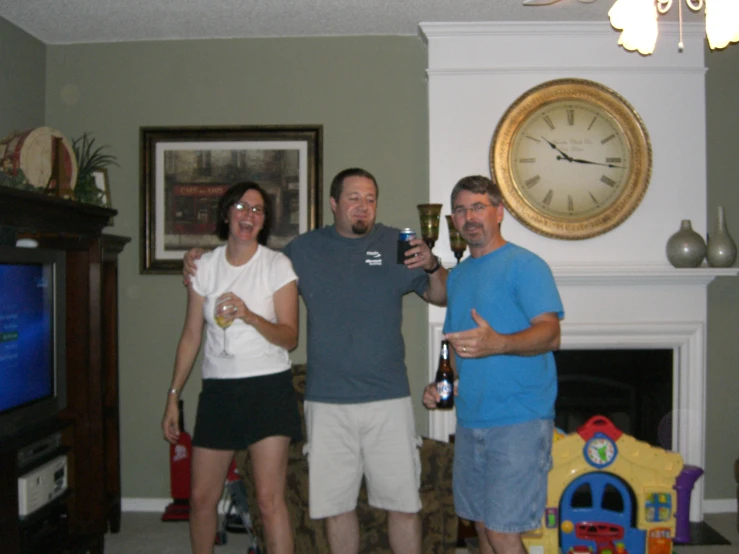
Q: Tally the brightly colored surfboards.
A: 0